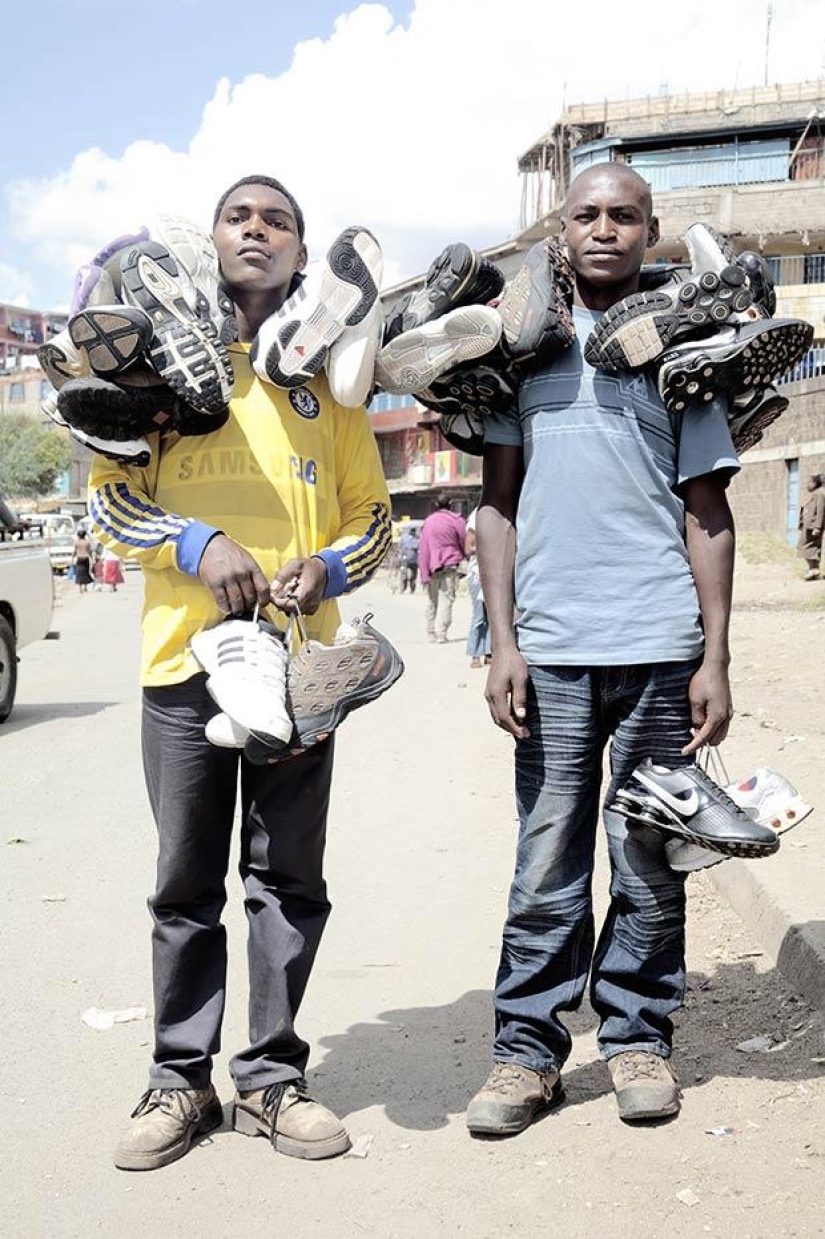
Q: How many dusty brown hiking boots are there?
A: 4